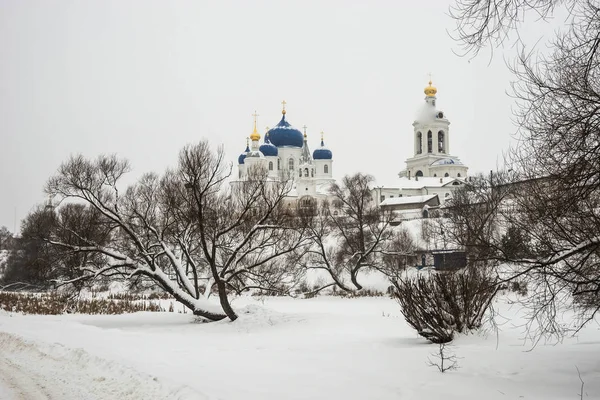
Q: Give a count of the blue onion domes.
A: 4